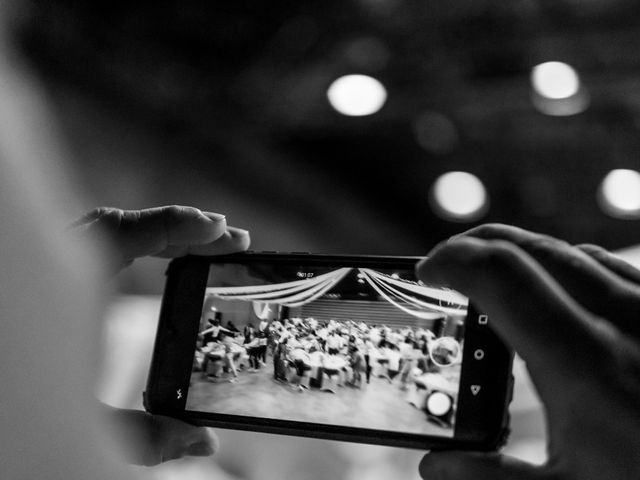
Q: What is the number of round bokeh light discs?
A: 4